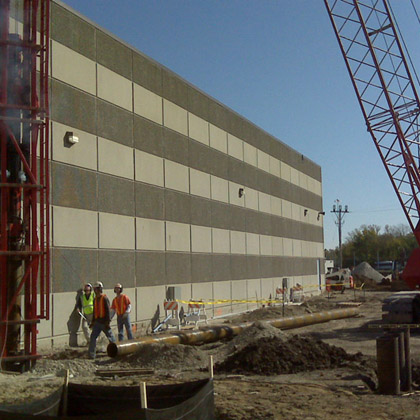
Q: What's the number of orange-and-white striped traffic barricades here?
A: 4